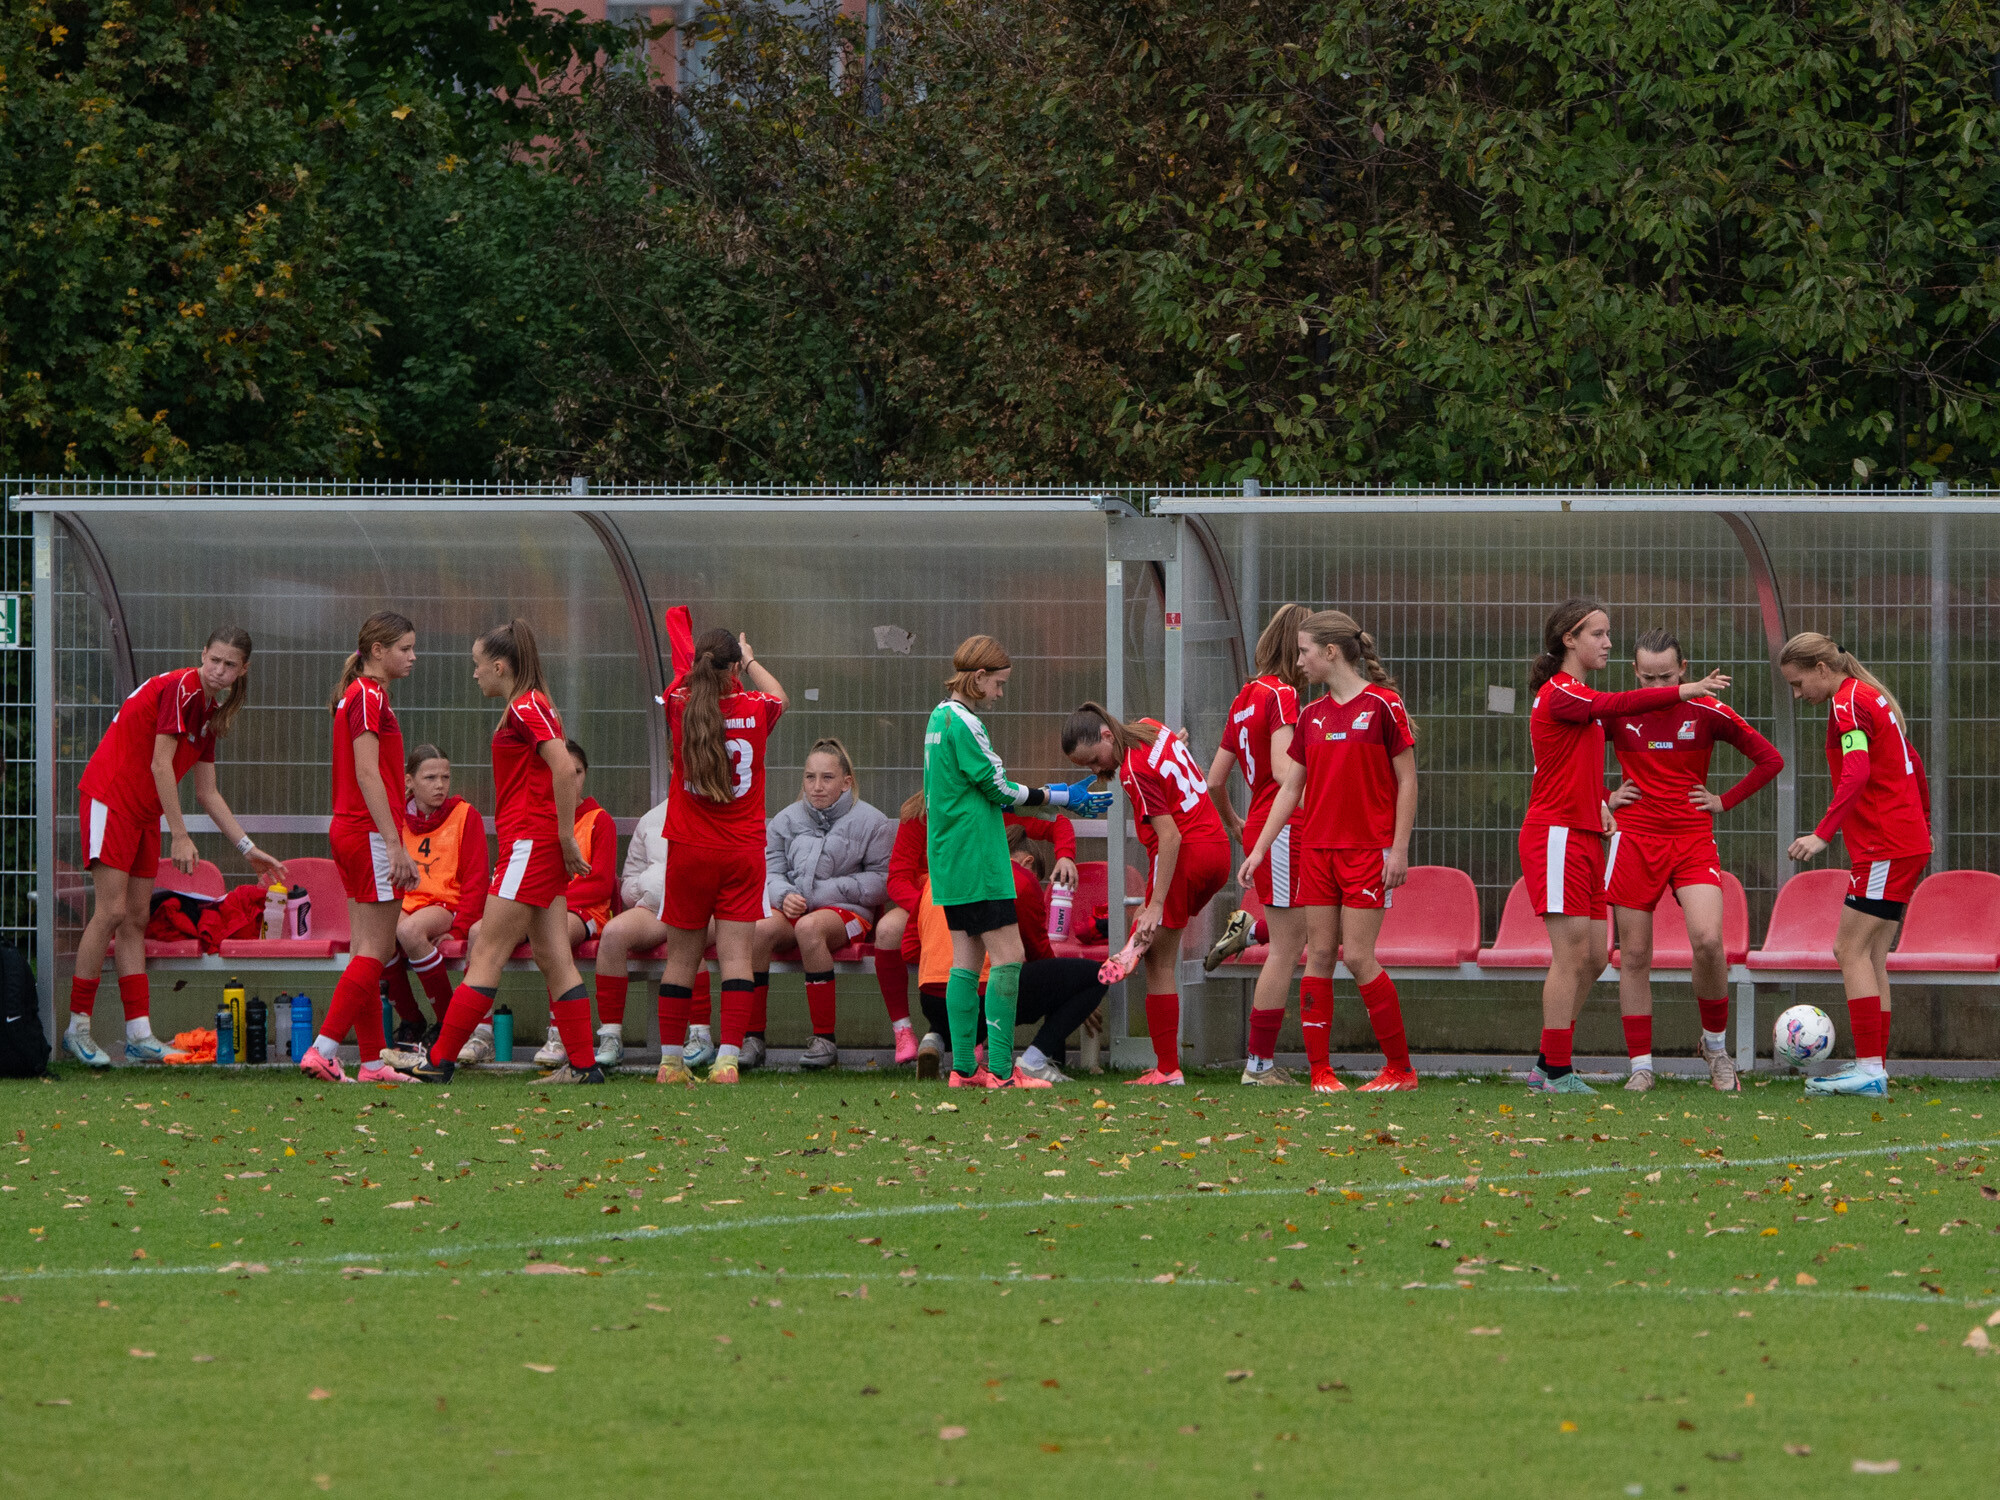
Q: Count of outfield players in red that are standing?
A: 10